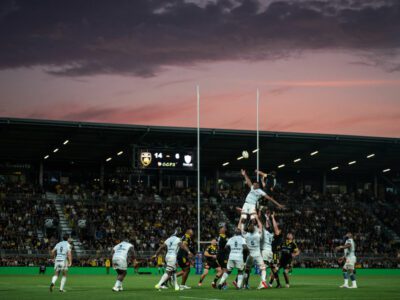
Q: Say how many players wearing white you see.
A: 8